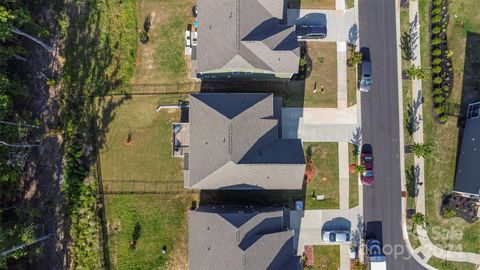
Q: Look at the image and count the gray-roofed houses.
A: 3